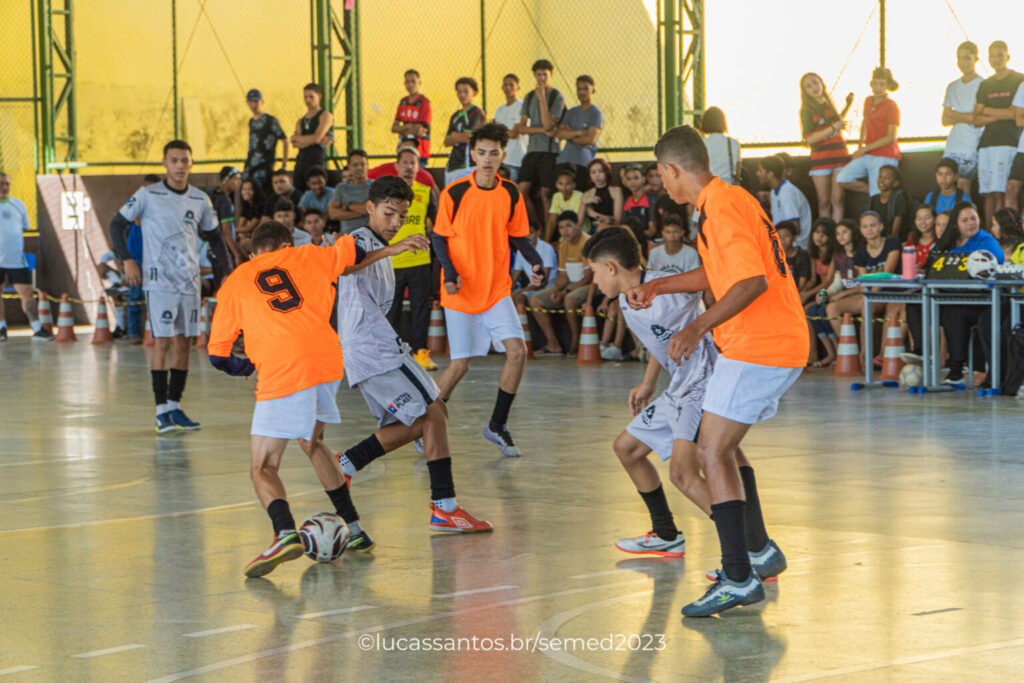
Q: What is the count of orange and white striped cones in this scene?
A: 10